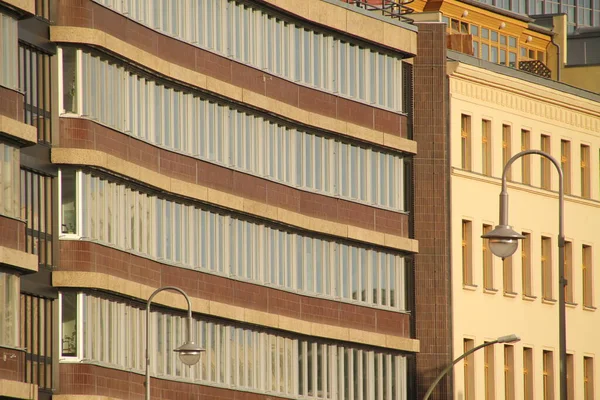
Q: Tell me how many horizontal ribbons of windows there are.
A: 4